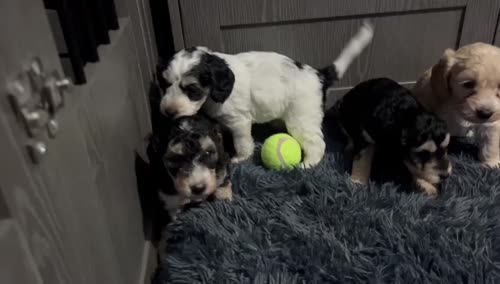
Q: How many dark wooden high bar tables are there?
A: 0